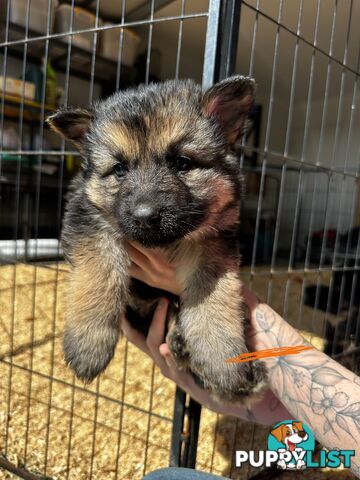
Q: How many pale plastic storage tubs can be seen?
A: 3